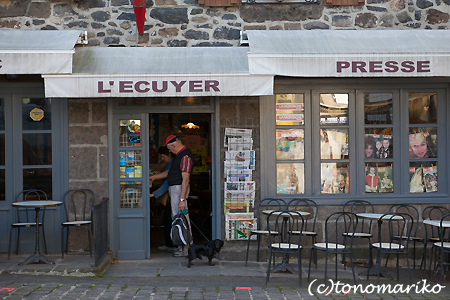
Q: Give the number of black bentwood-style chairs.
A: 11